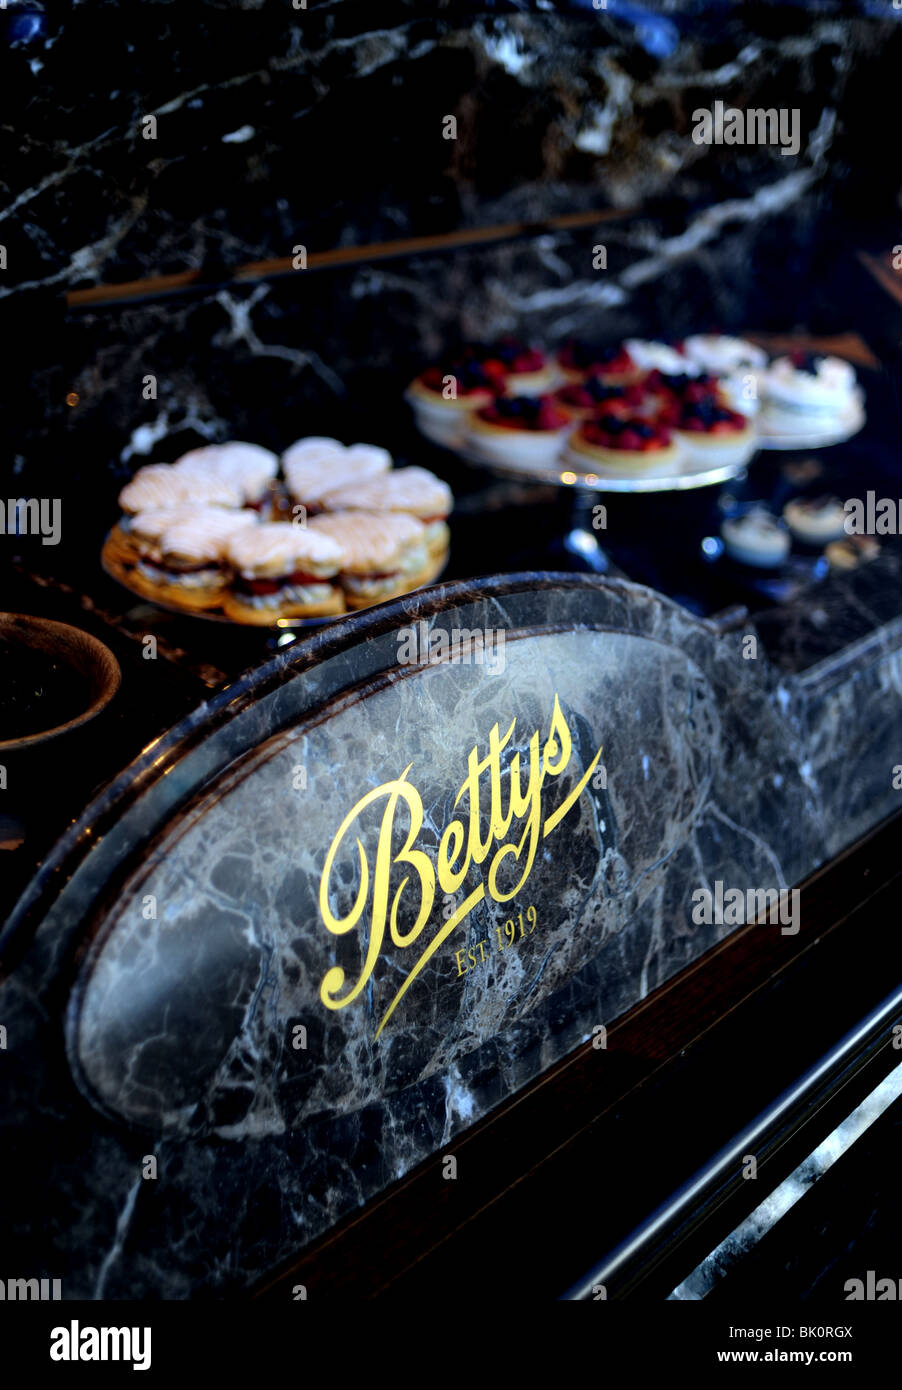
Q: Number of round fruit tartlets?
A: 8